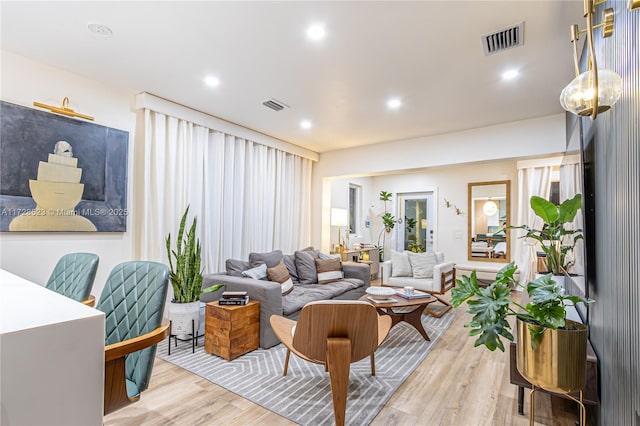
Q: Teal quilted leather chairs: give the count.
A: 2